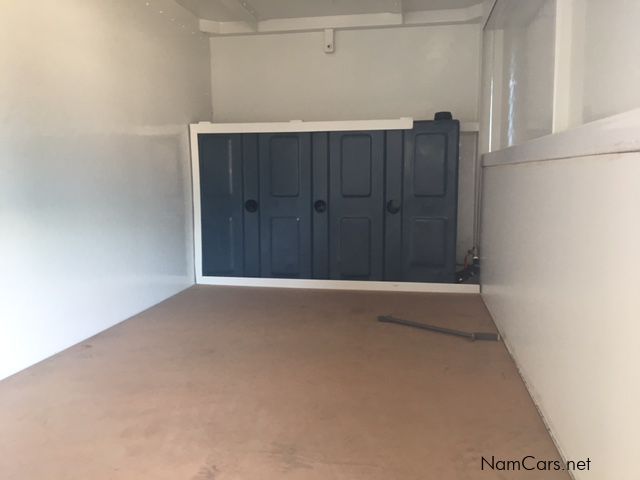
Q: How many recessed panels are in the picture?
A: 8